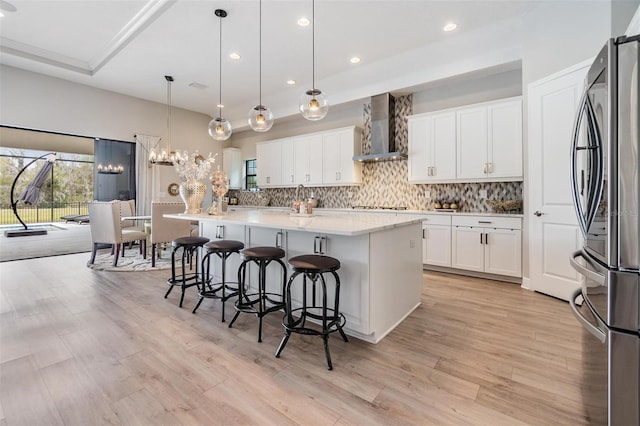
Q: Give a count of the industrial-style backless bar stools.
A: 4